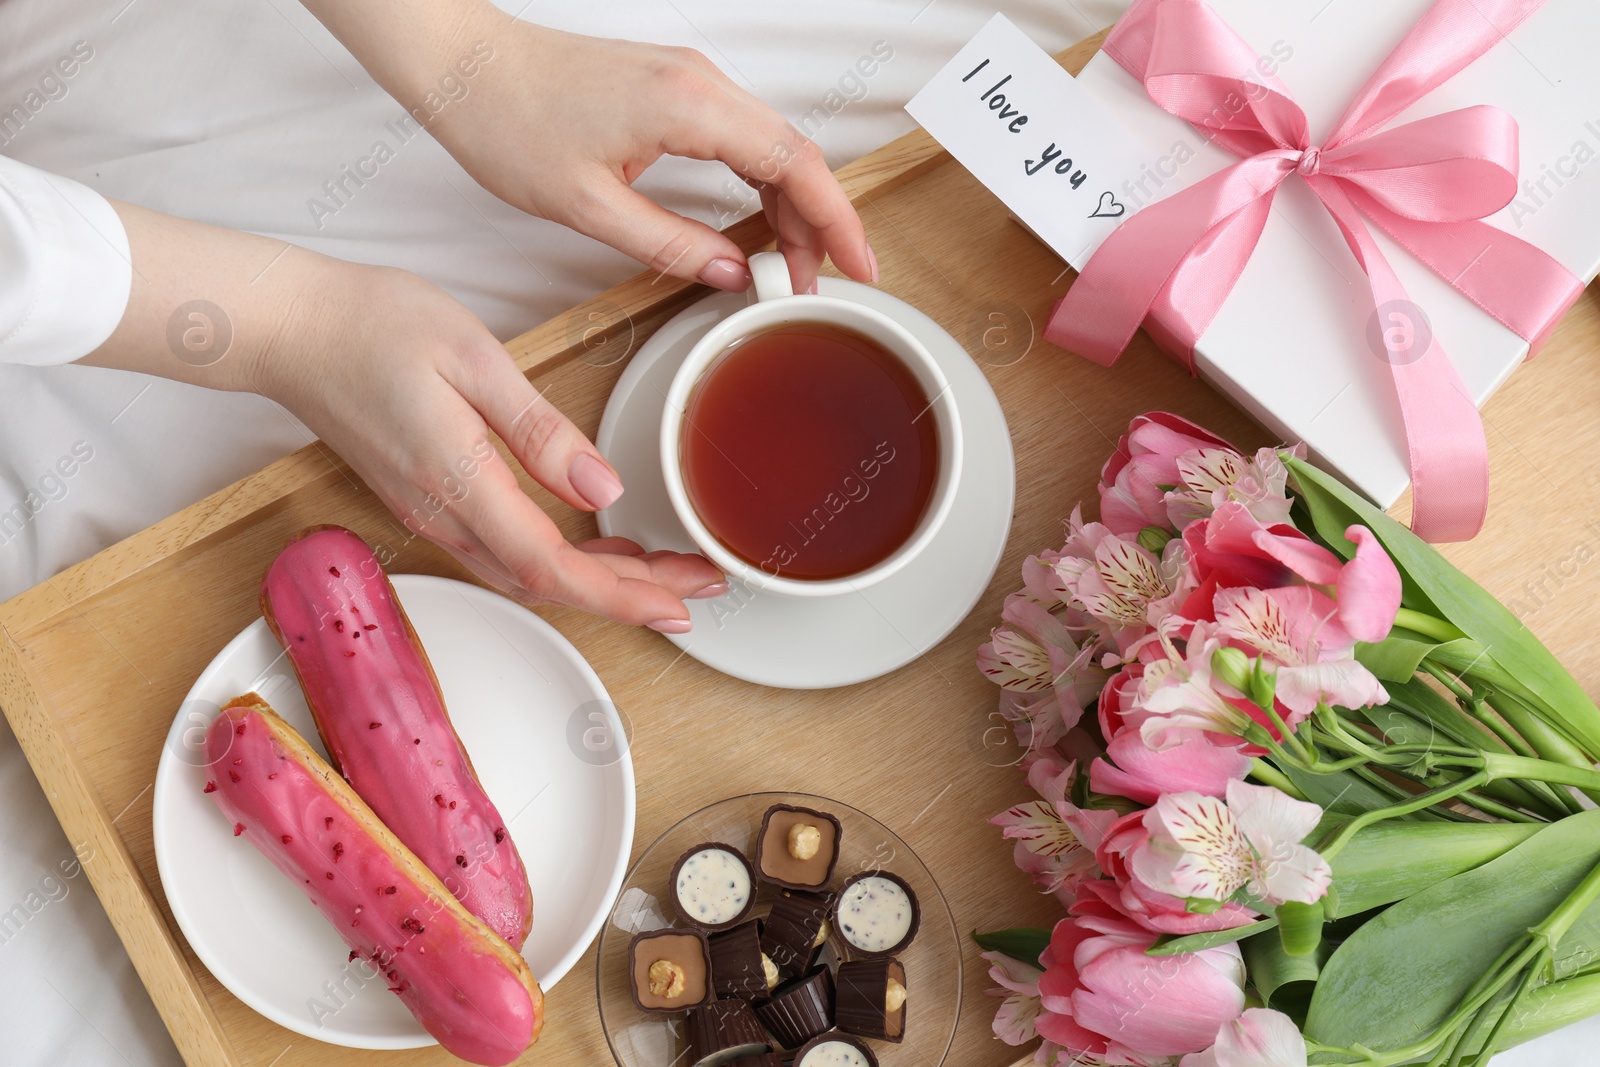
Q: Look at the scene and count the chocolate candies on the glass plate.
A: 11